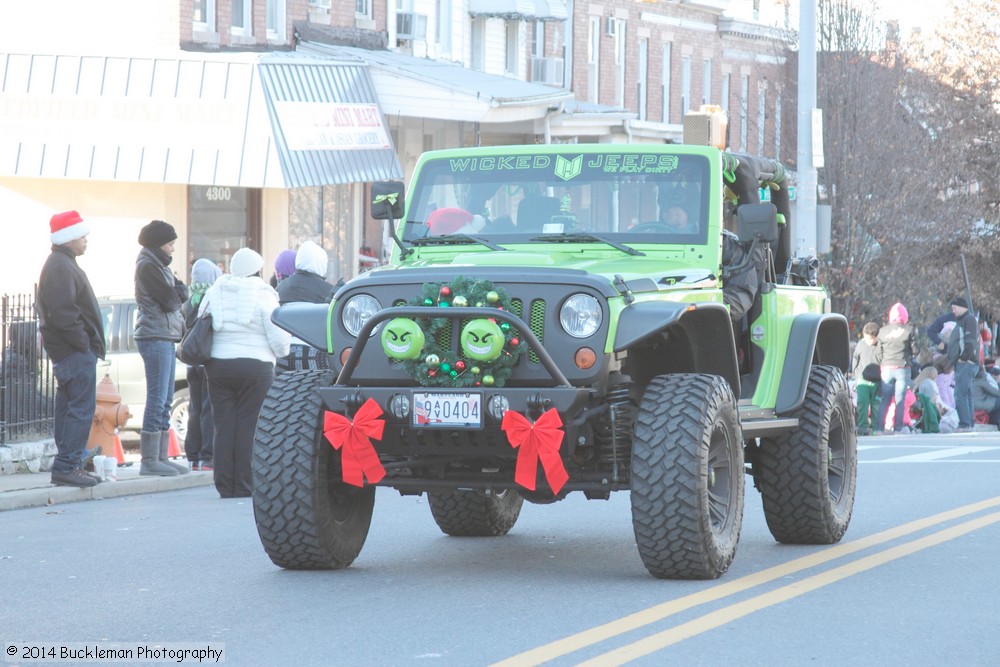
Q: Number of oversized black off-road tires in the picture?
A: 4